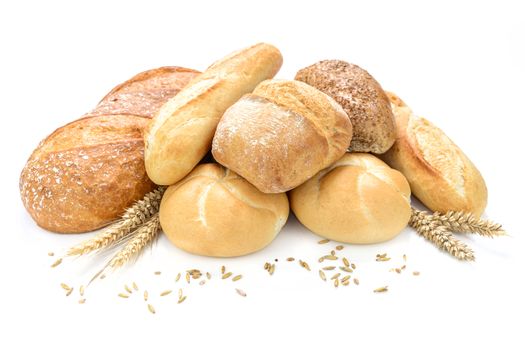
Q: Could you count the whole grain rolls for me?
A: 1